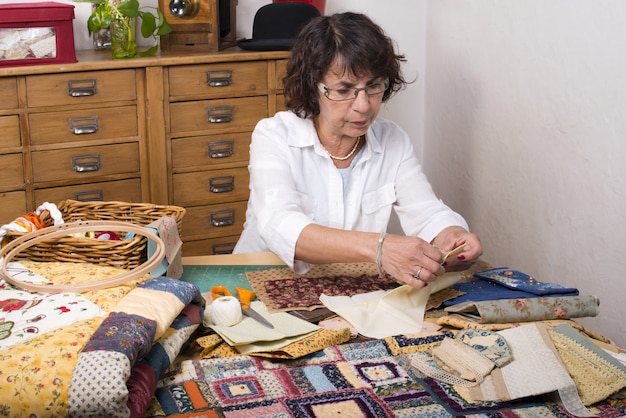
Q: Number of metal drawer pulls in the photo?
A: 10